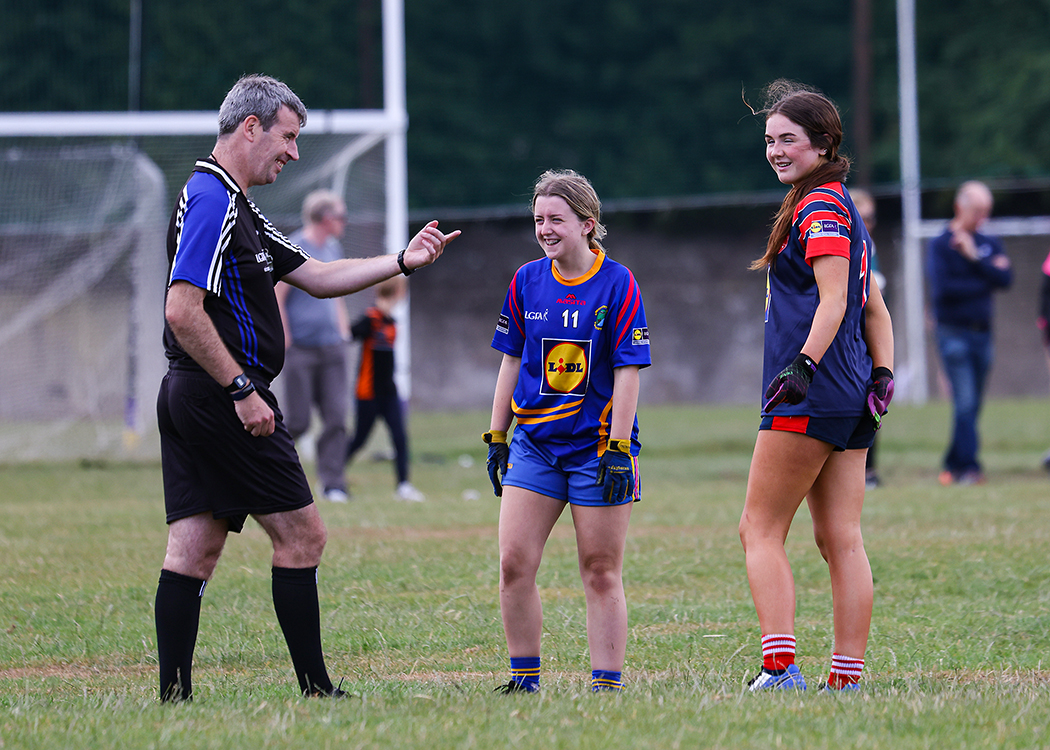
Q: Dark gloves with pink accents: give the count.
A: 2